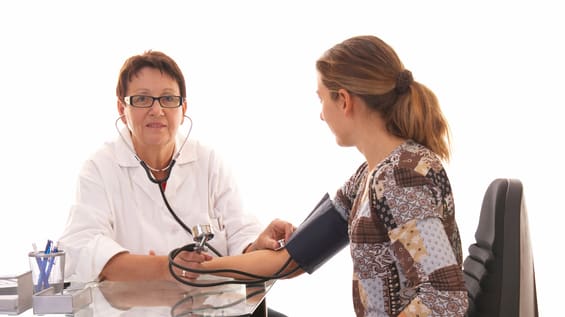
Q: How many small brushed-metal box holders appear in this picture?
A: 2